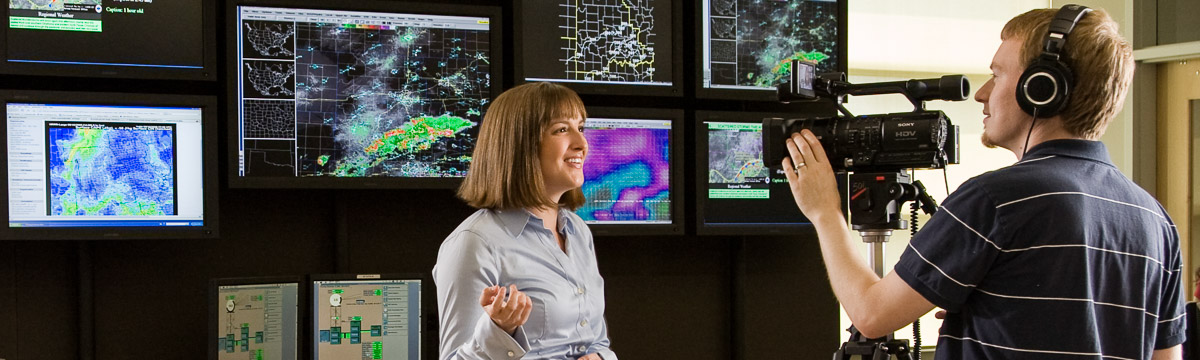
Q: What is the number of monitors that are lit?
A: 9